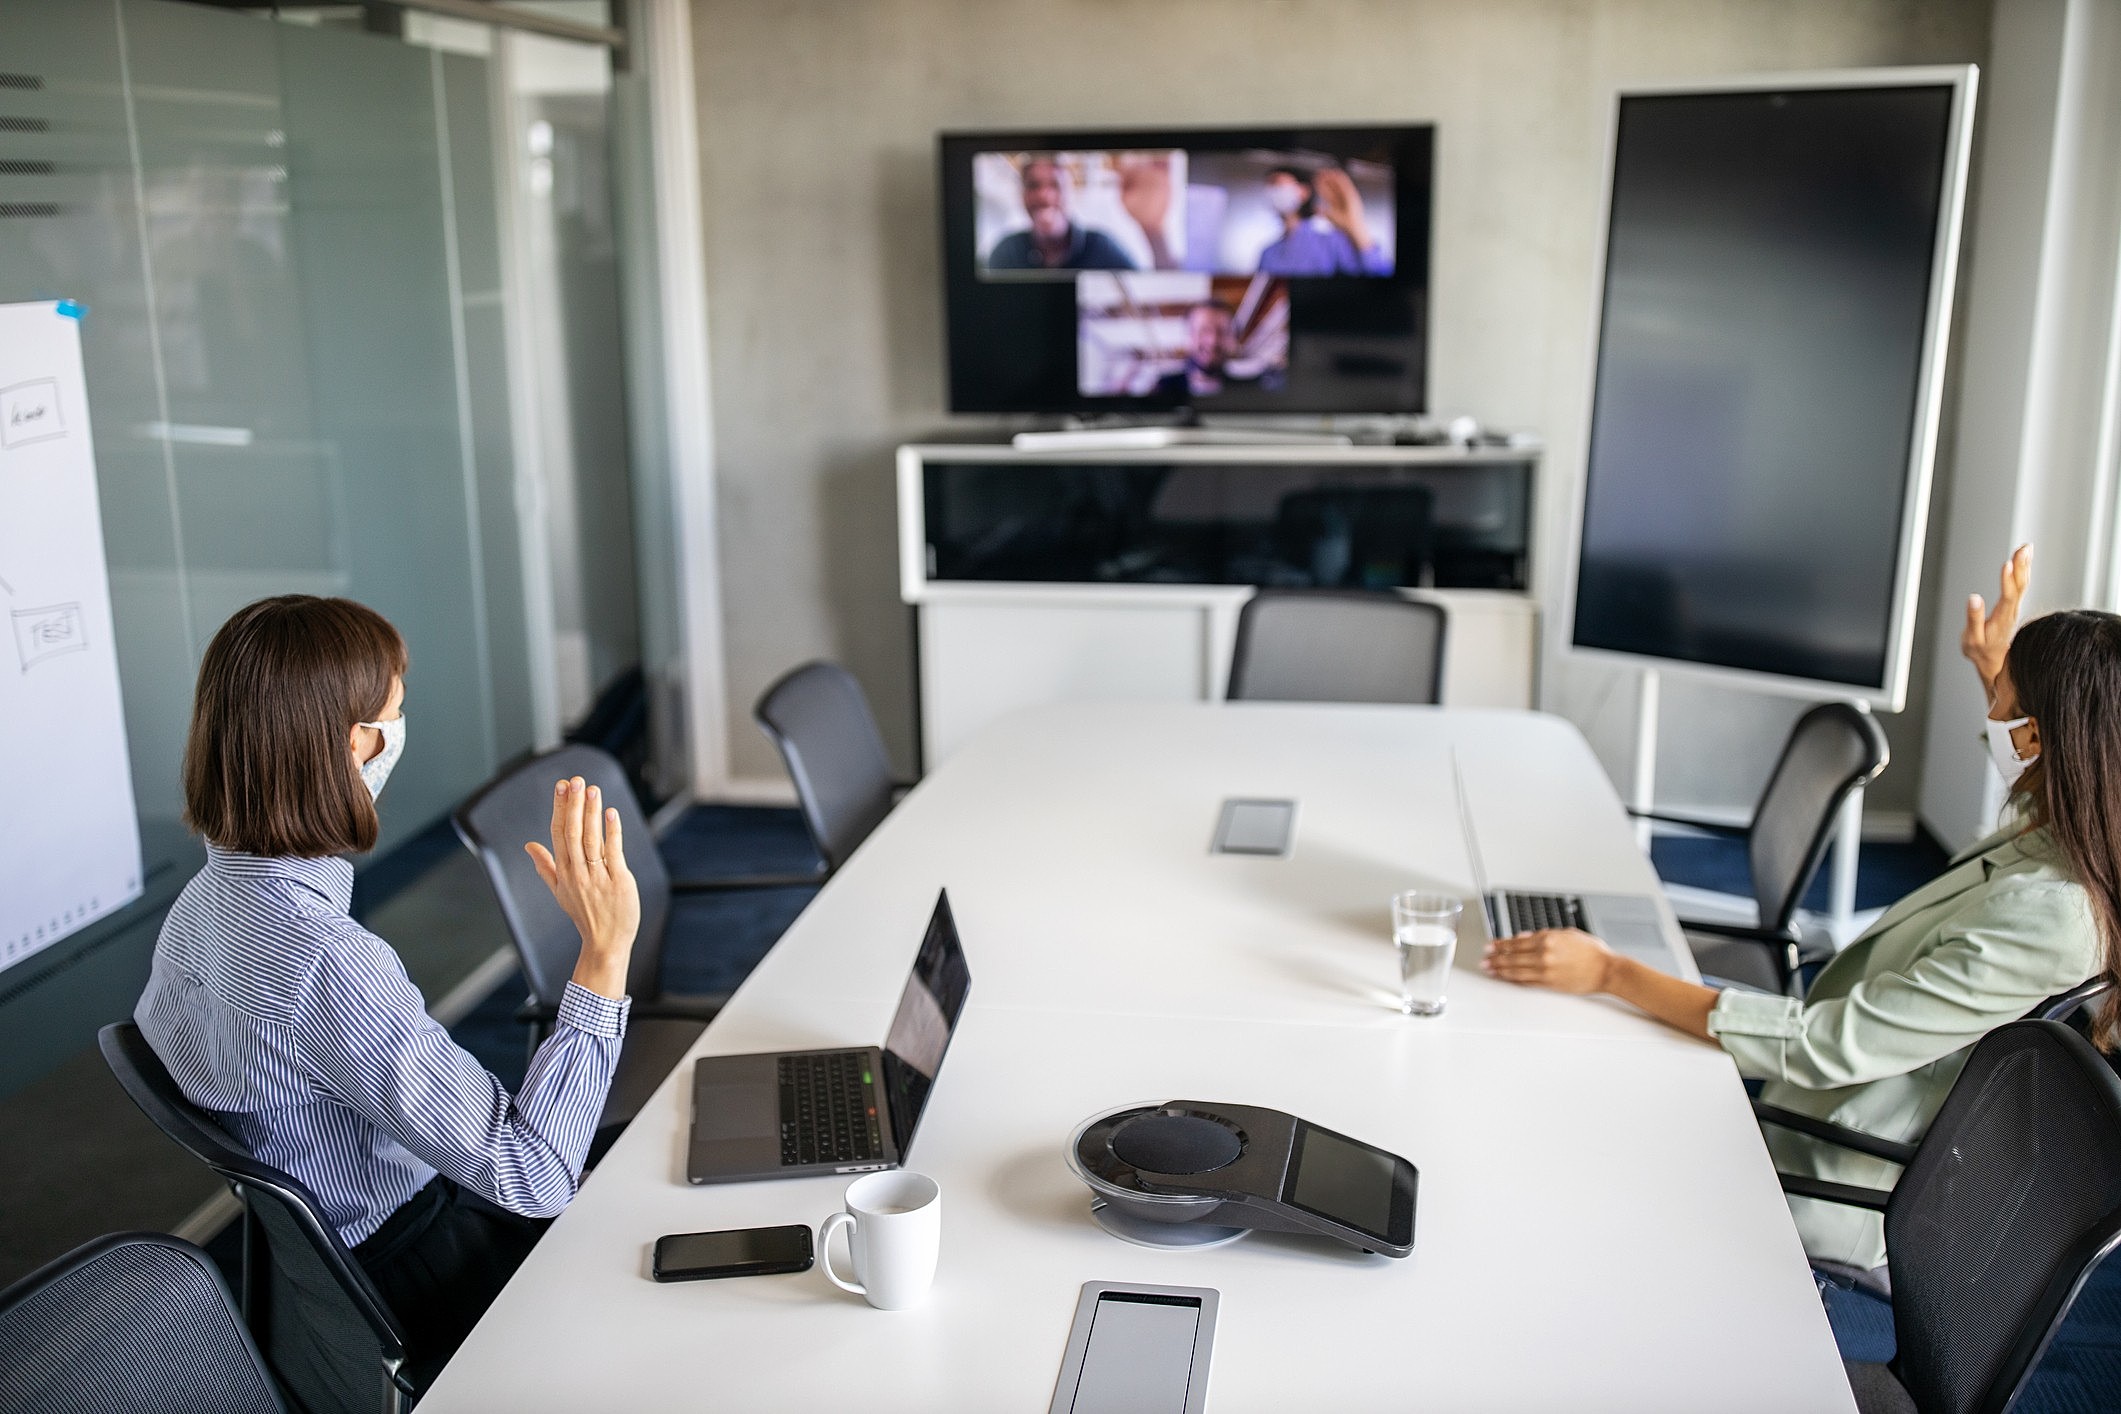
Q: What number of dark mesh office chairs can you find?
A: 8